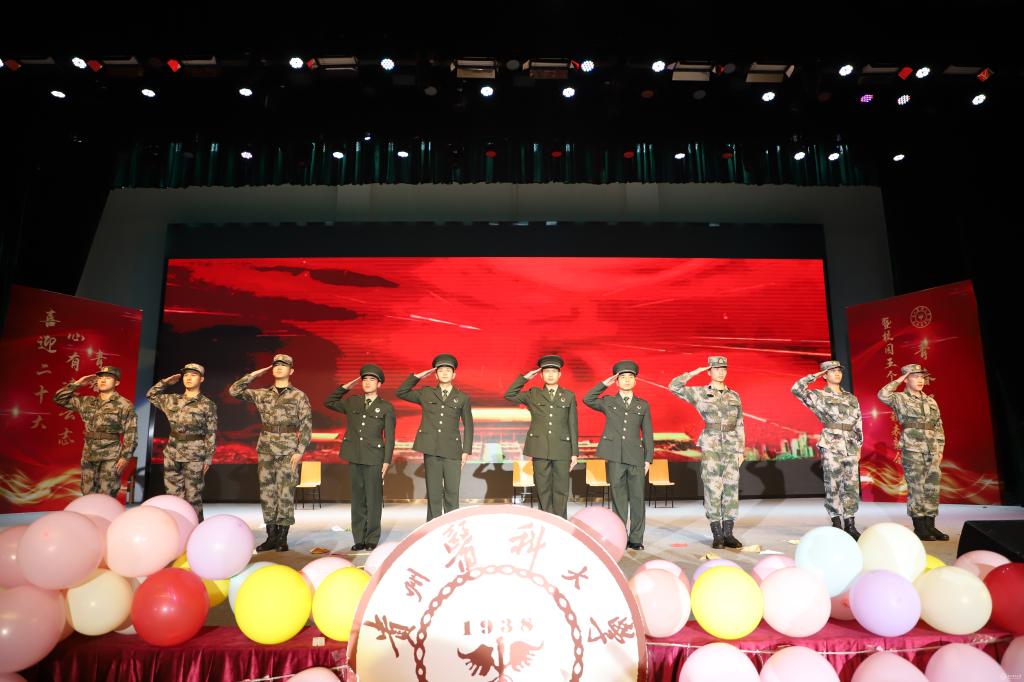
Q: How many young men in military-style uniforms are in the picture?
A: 10